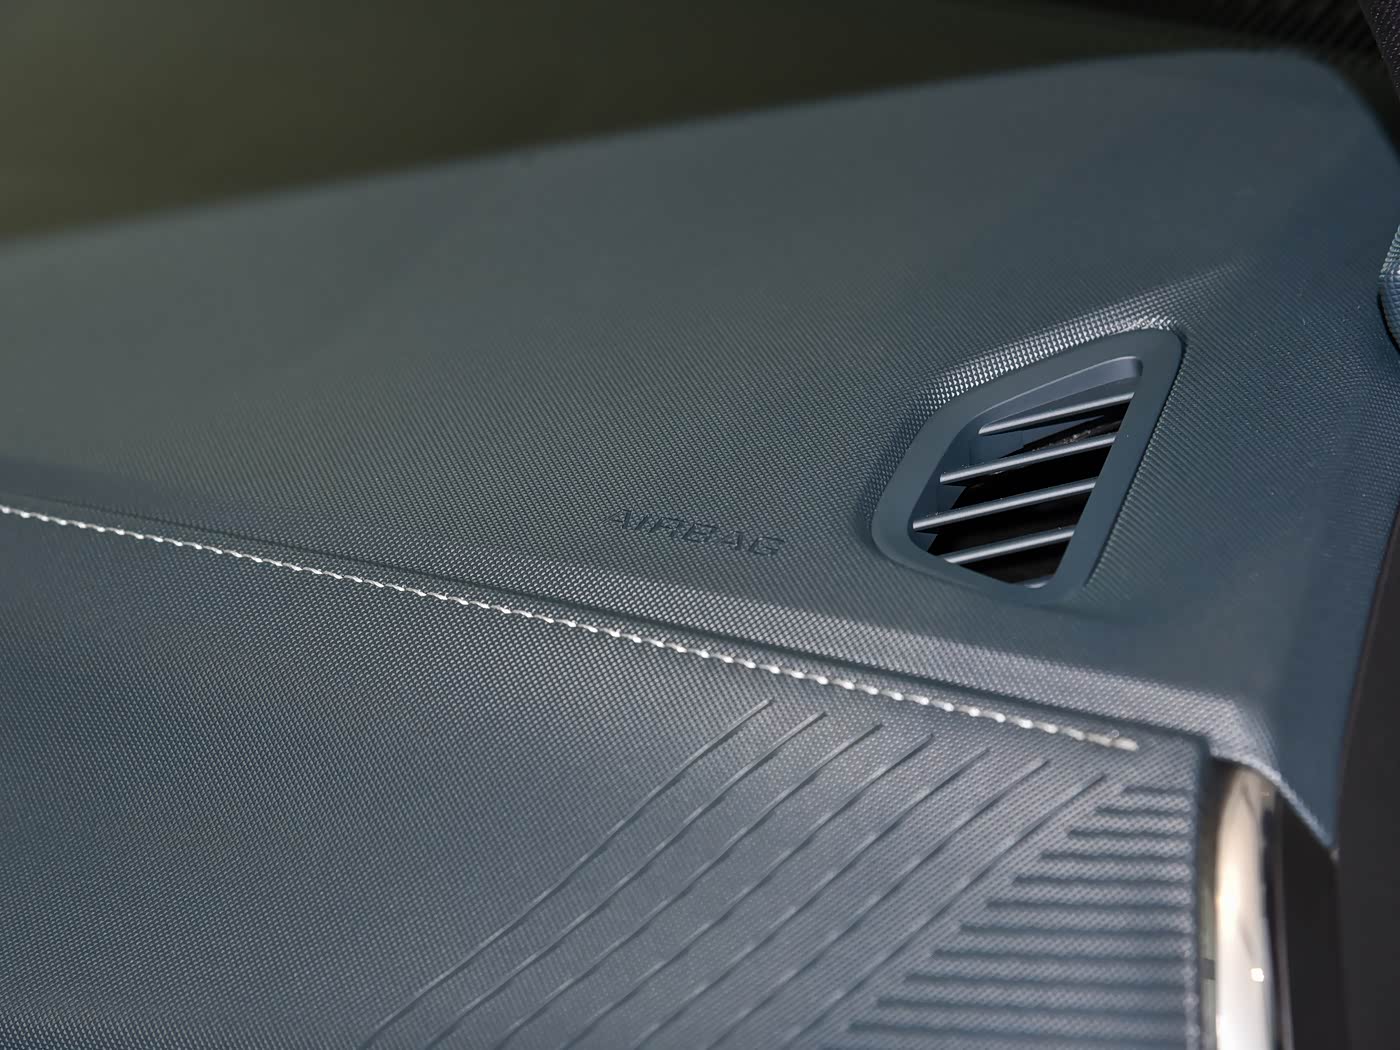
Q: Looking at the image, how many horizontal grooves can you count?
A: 11